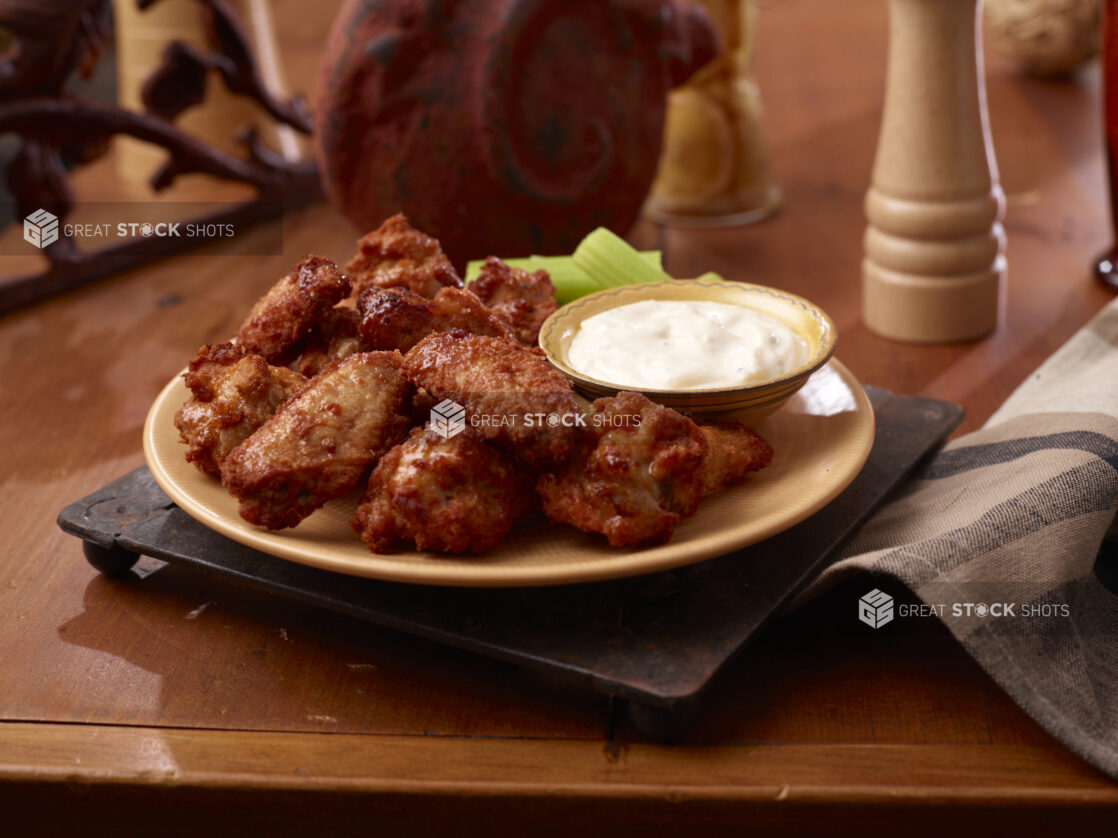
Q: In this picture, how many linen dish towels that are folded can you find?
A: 1